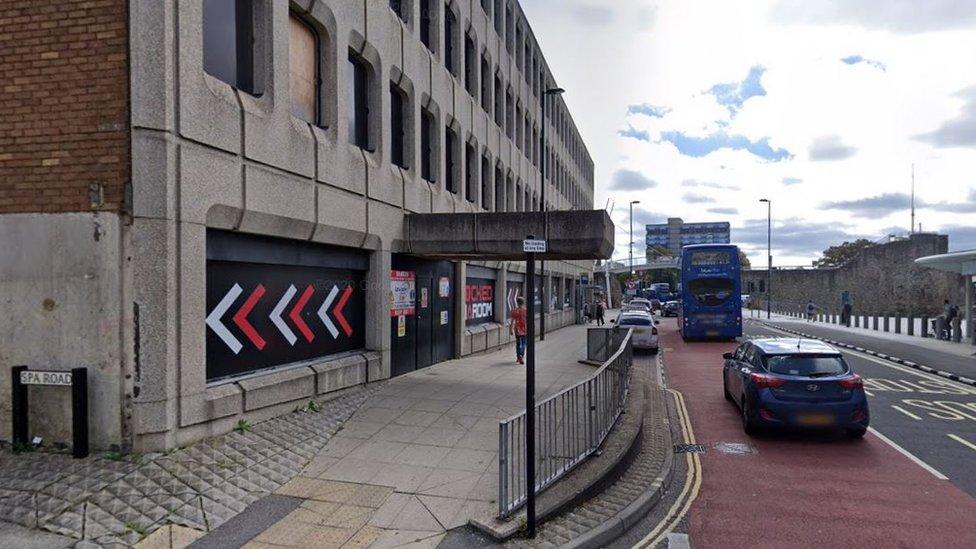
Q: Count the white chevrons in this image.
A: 5